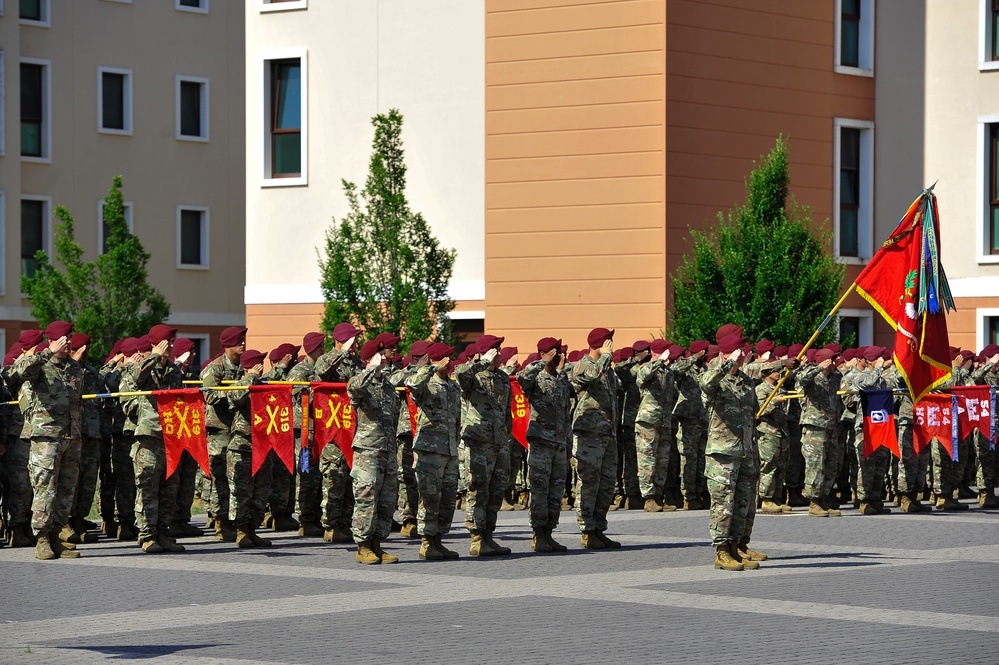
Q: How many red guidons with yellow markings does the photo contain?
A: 5